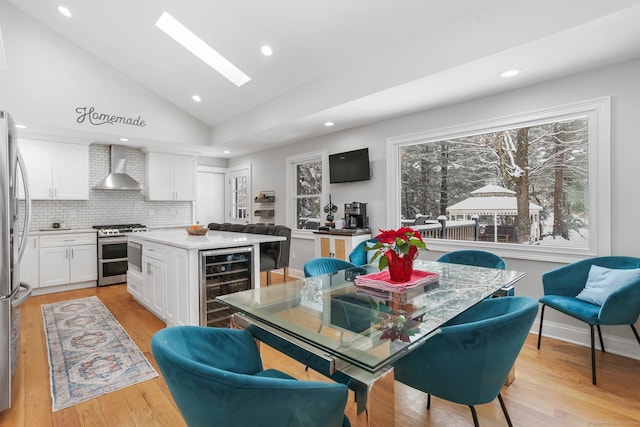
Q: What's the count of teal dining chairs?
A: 6